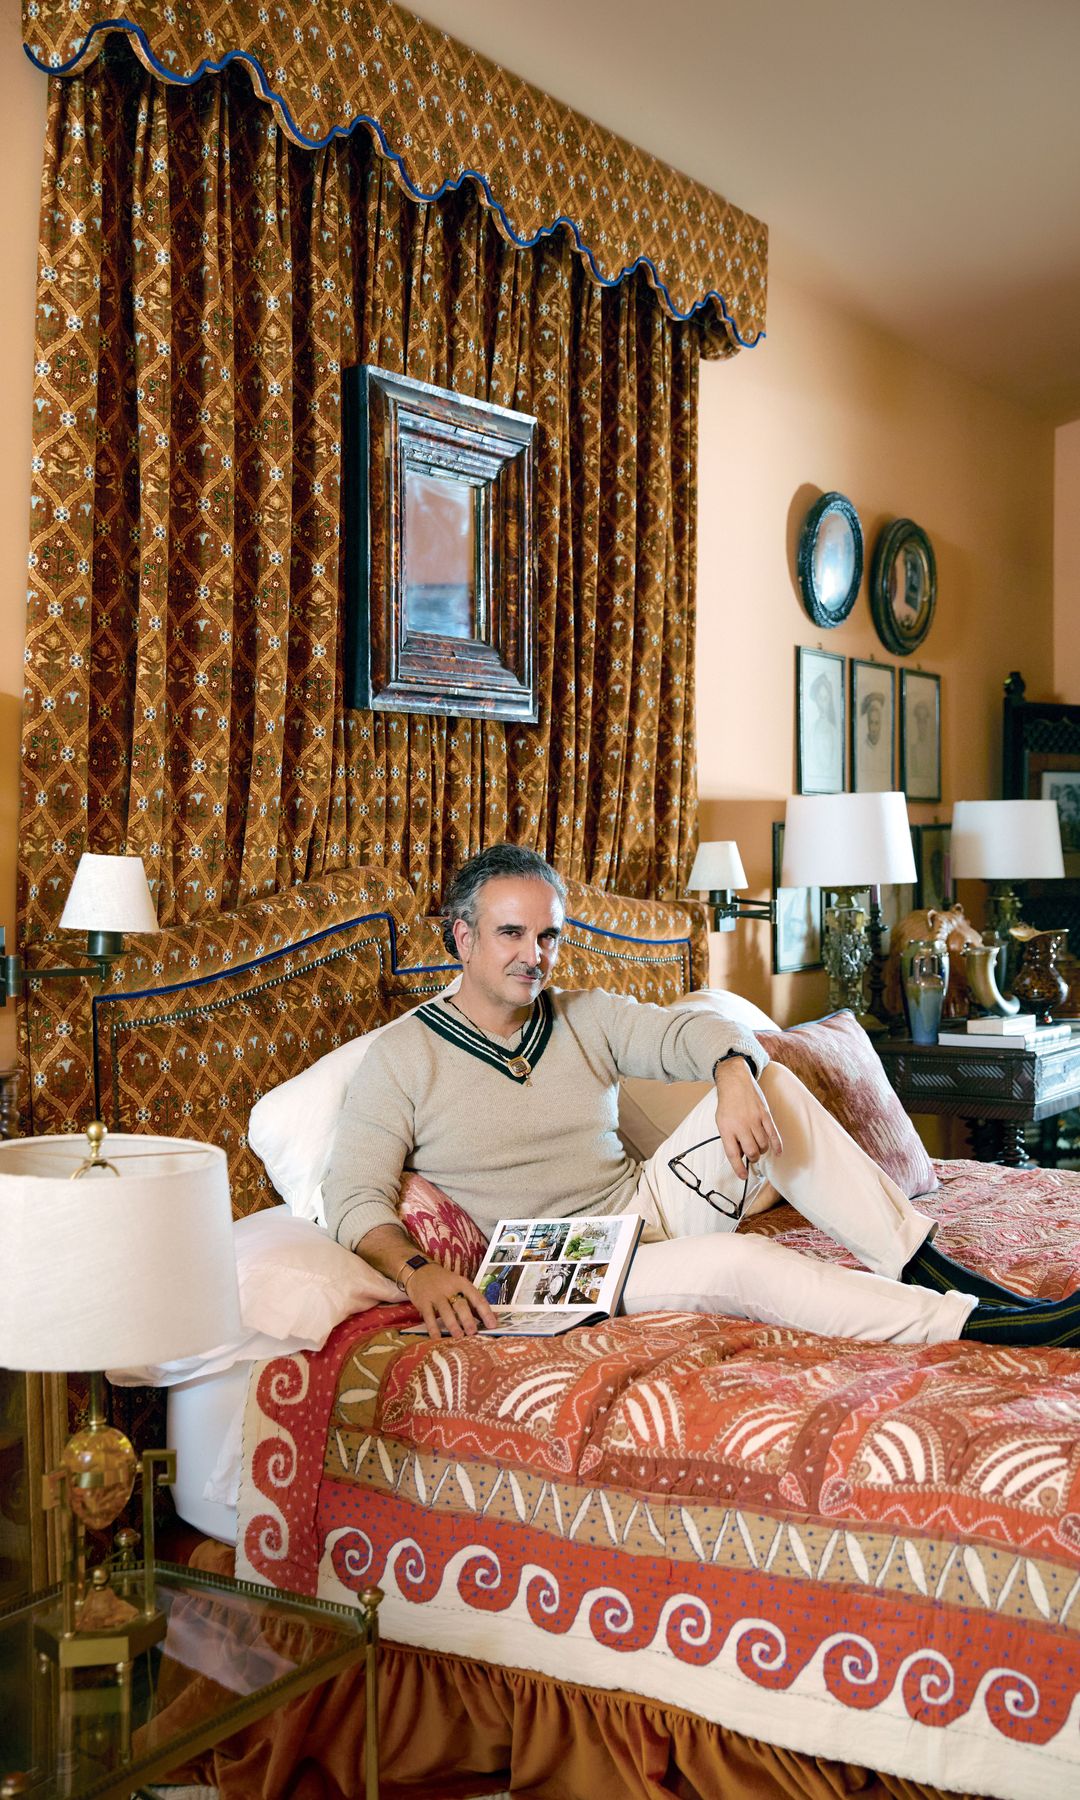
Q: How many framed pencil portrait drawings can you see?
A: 3